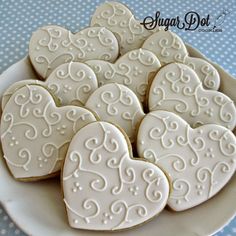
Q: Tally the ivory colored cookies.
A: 10